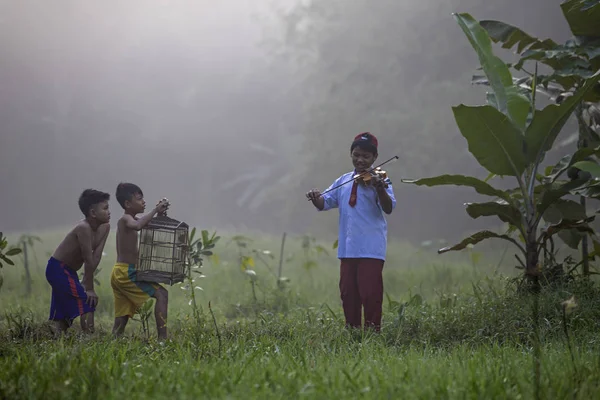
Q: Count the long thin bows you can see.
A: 1